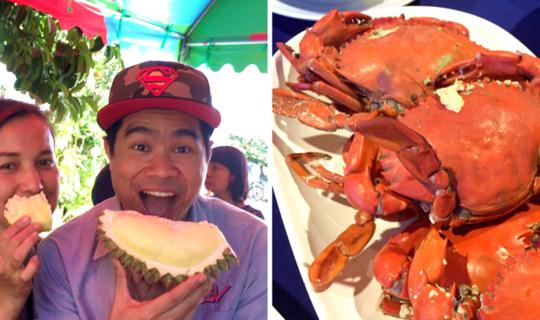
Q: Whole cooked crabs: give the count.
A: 3